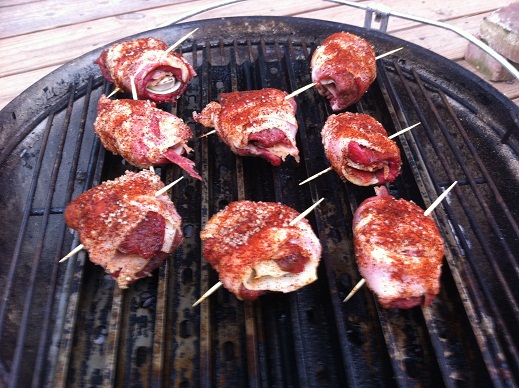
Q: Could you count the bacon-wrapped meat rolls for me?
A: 8